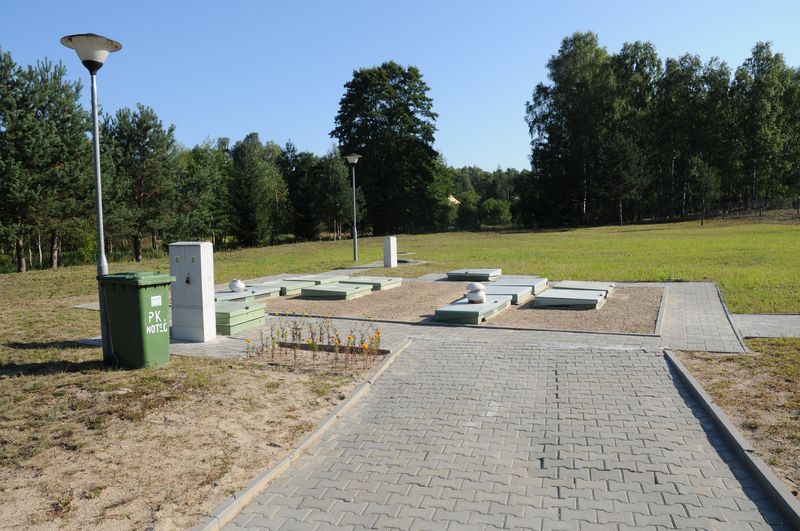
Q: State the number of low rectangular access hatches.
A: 12